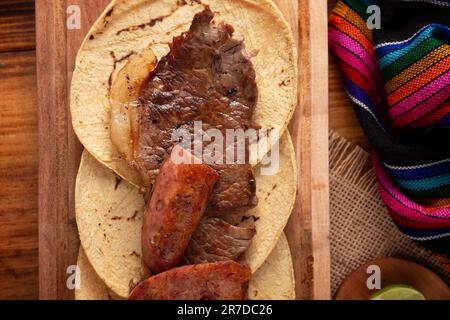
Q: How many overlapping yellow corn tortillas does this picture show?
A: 3